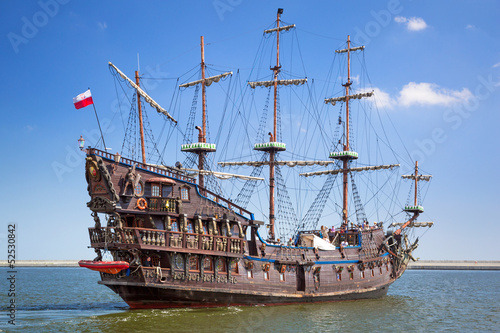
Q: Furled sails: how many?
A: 11